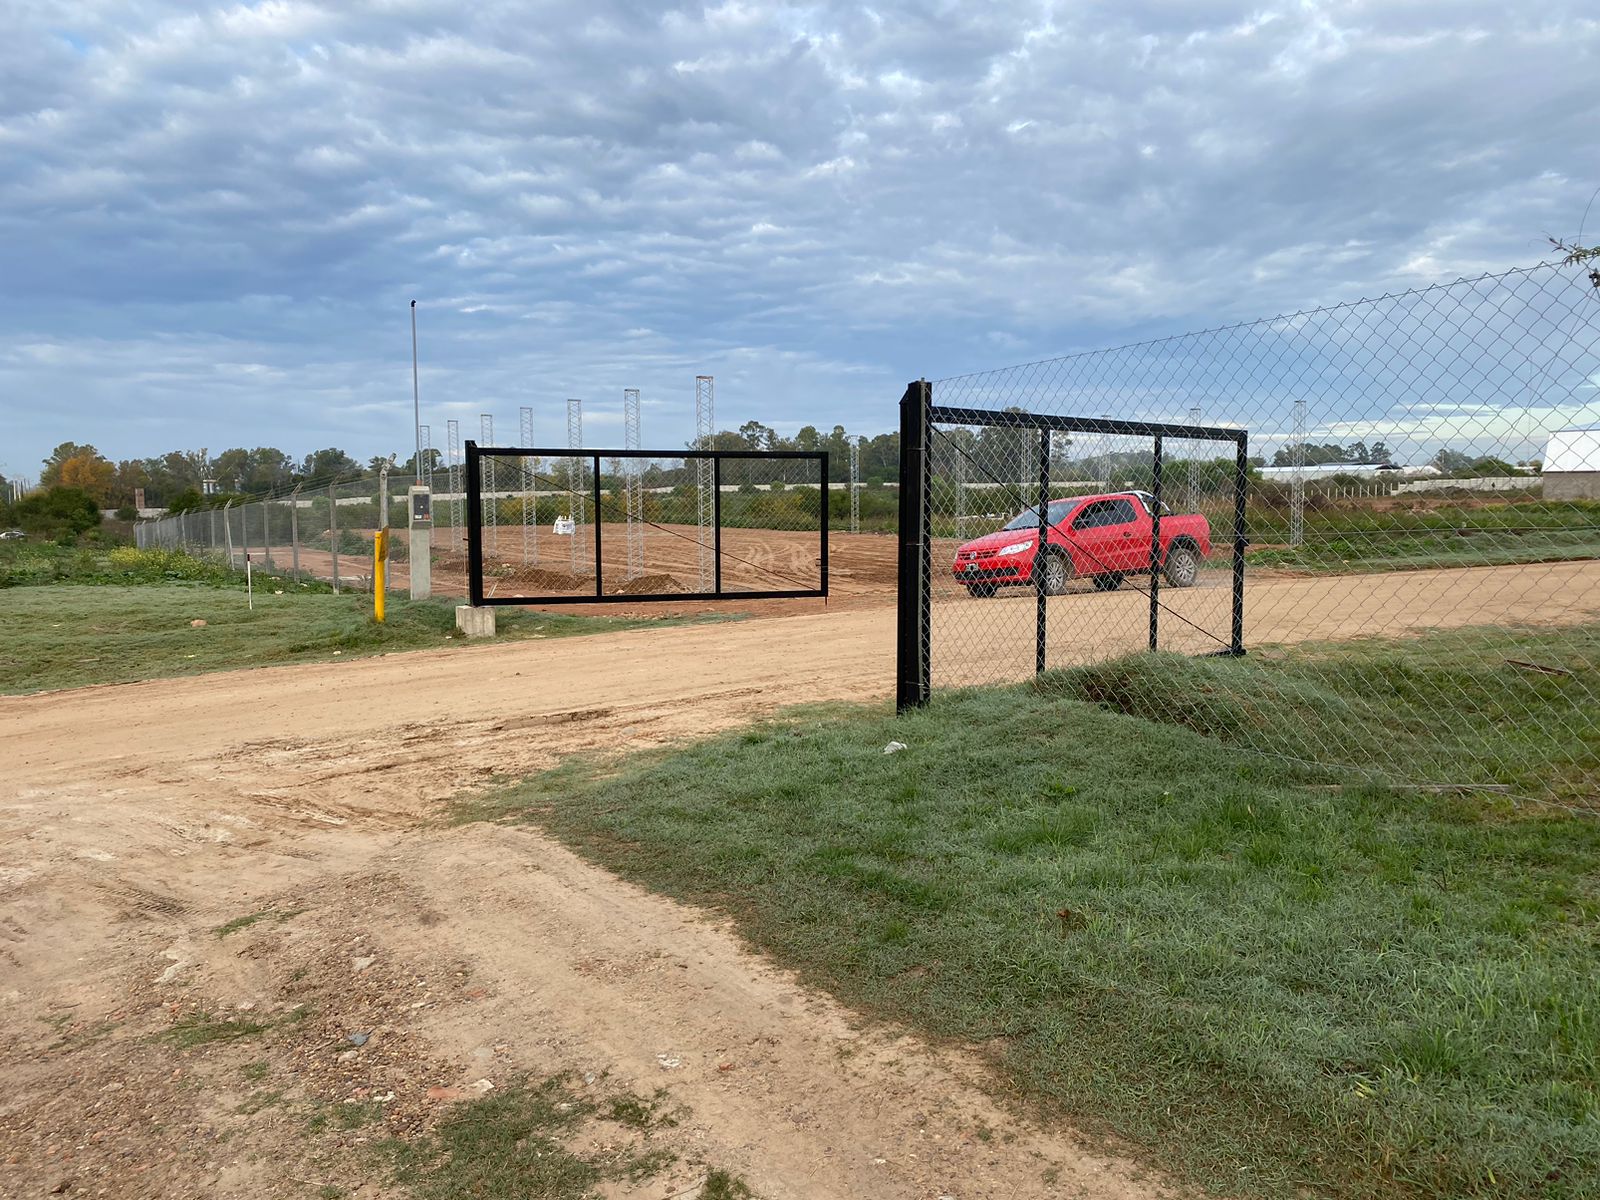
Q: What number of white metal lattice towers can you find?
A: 13